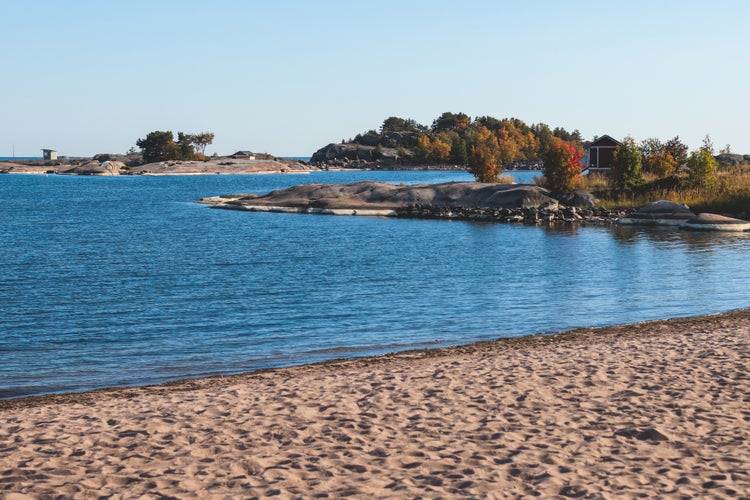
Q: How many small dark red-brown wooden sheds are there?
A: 1